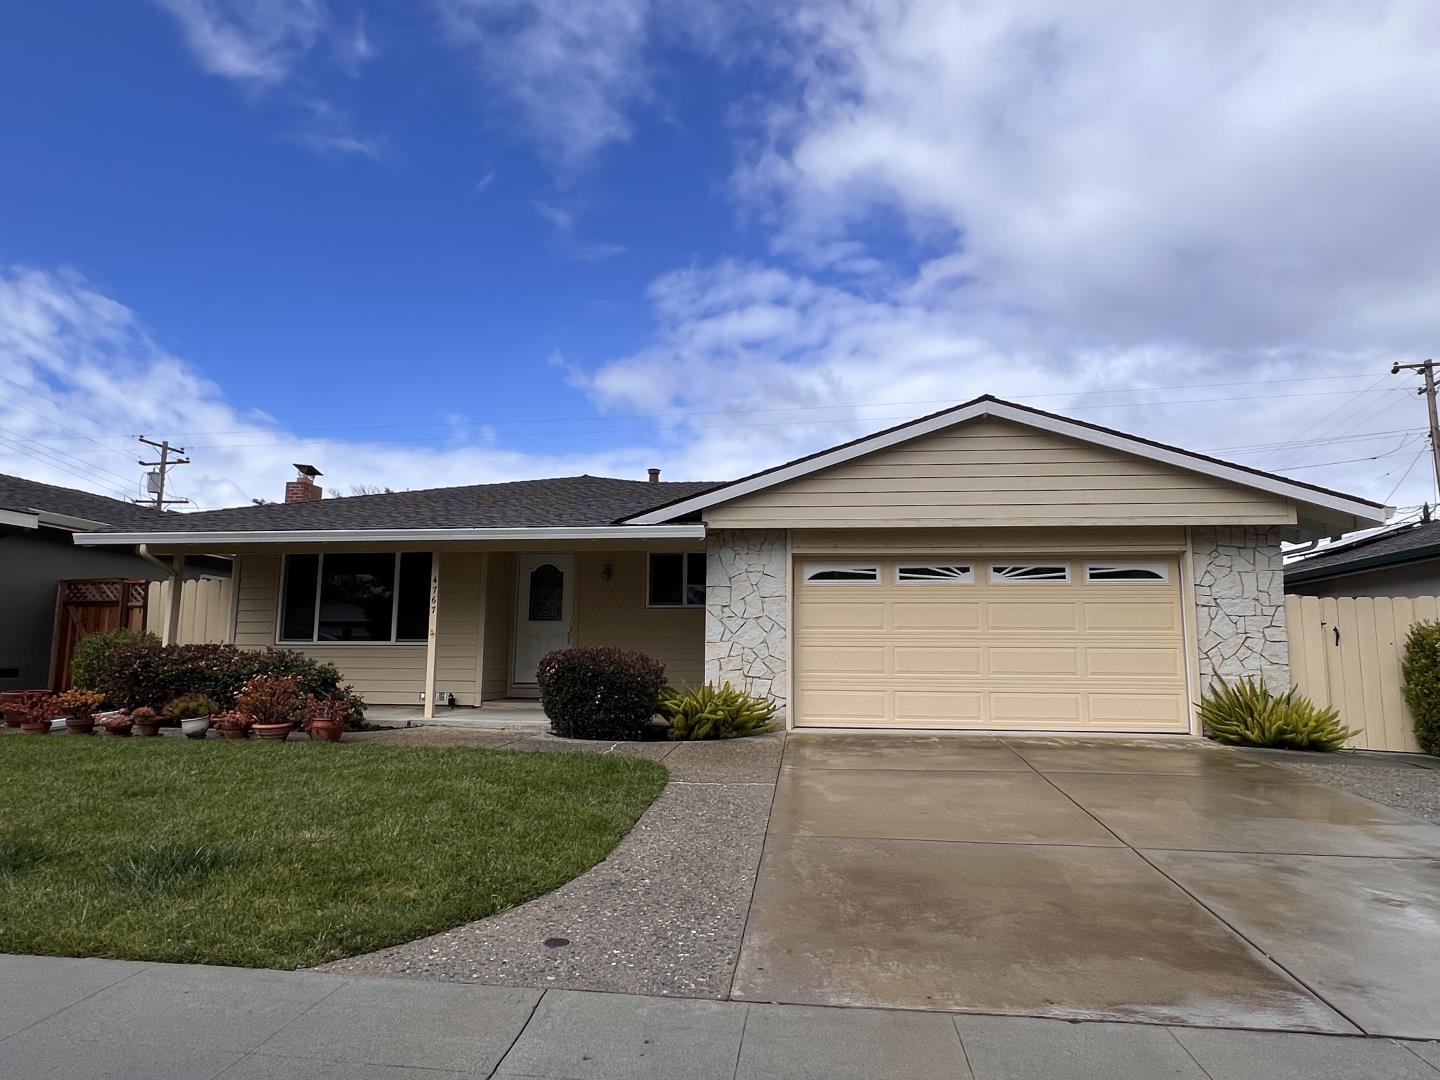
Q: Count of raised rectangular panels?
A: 12